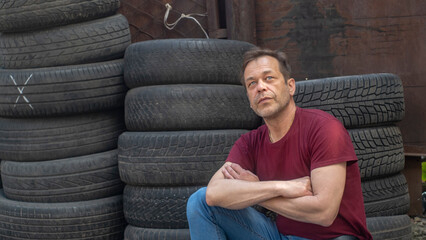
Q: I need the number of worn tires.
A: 15